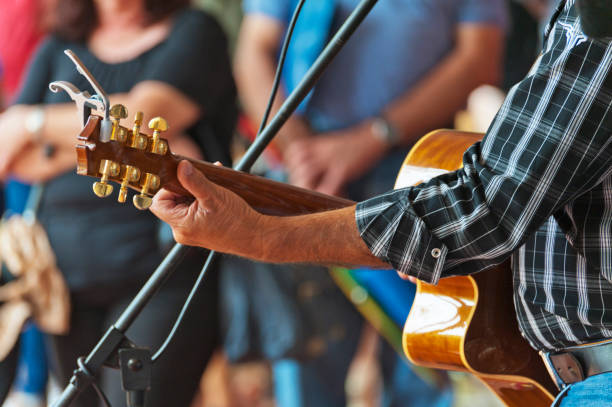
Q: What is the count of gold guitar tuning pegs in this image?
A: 6